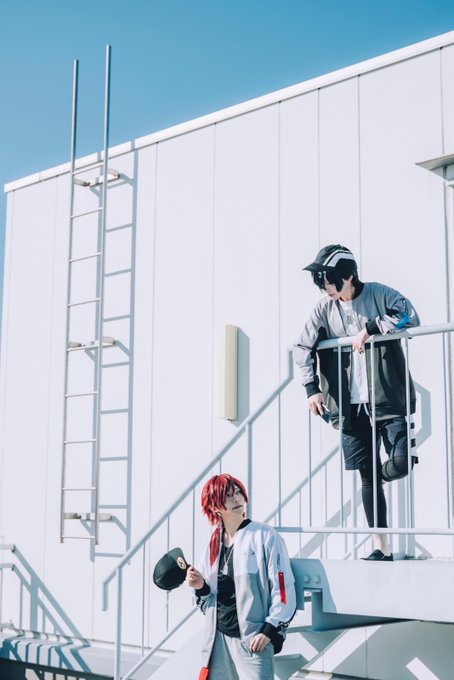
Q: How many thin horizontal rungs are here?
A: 9